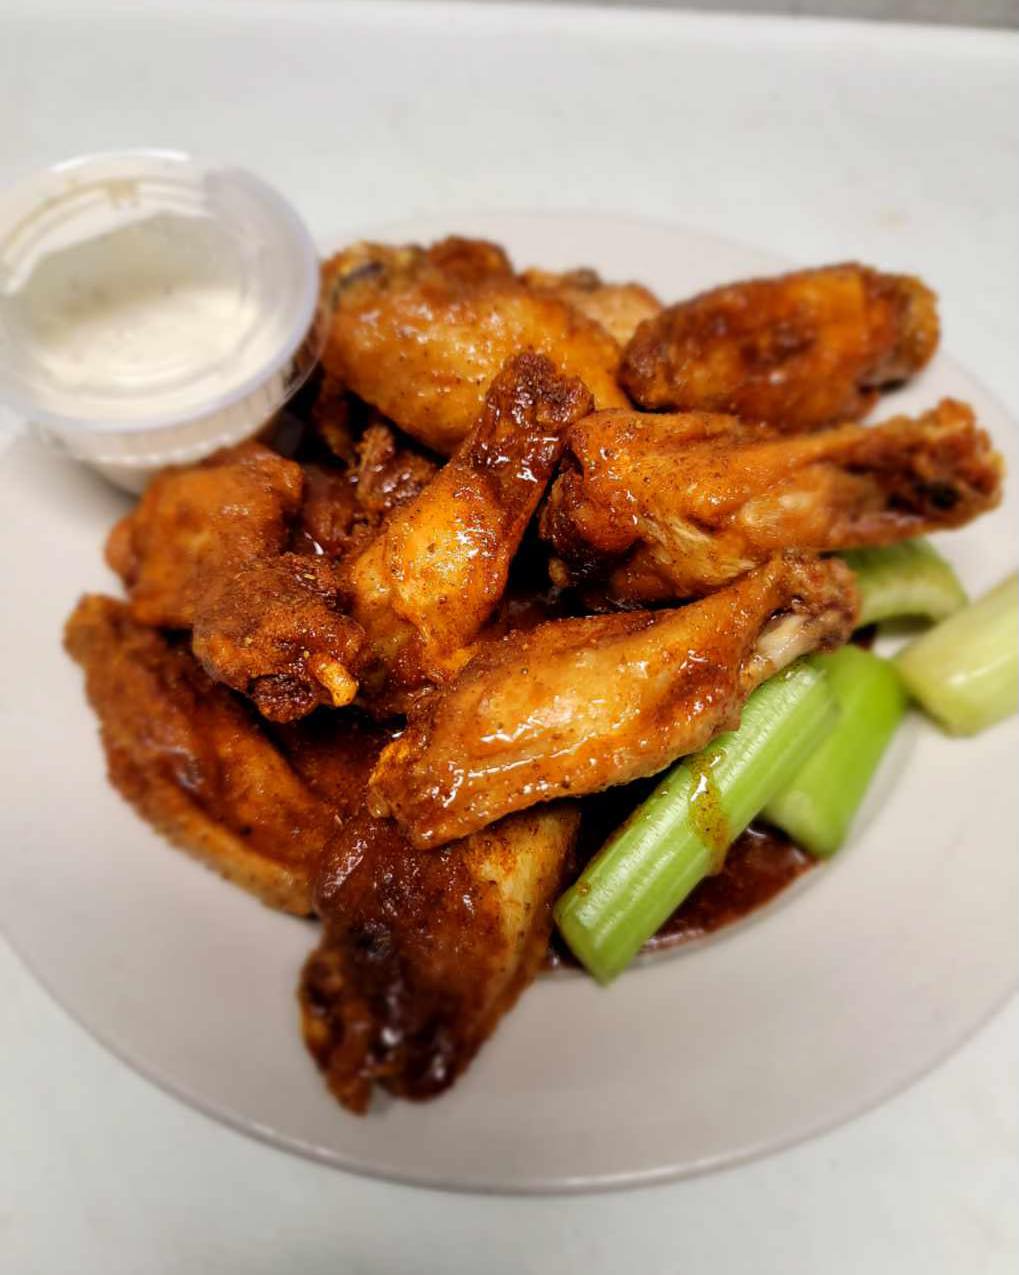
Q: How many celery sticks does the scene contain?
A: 4